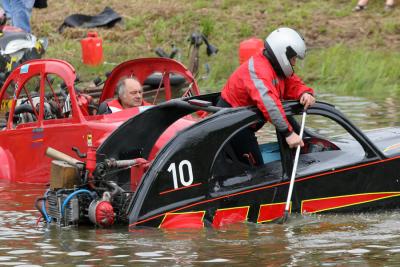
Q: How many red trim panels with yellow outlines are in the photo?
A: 4